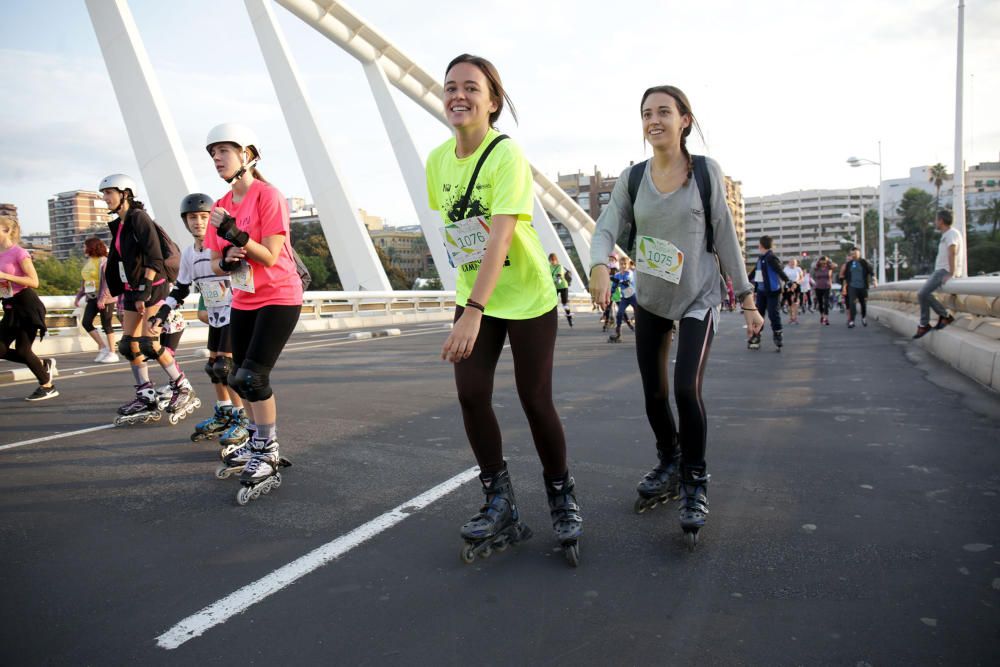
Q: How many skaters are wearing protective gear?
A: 3